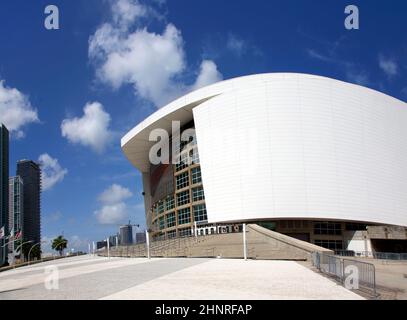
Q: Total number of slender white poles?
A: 7